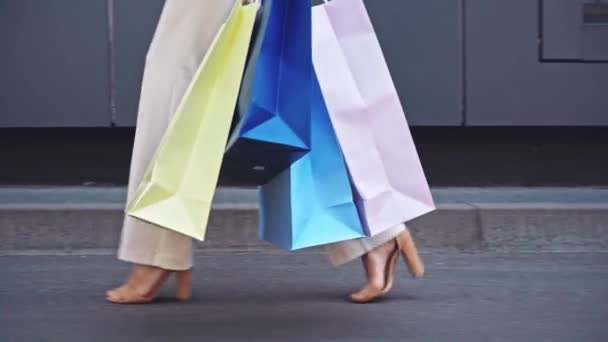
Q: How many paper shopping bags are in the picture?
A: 4